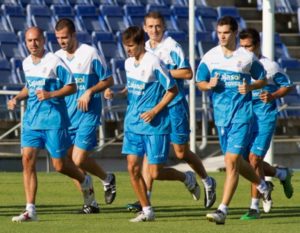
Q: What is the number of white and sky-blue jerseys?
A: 6